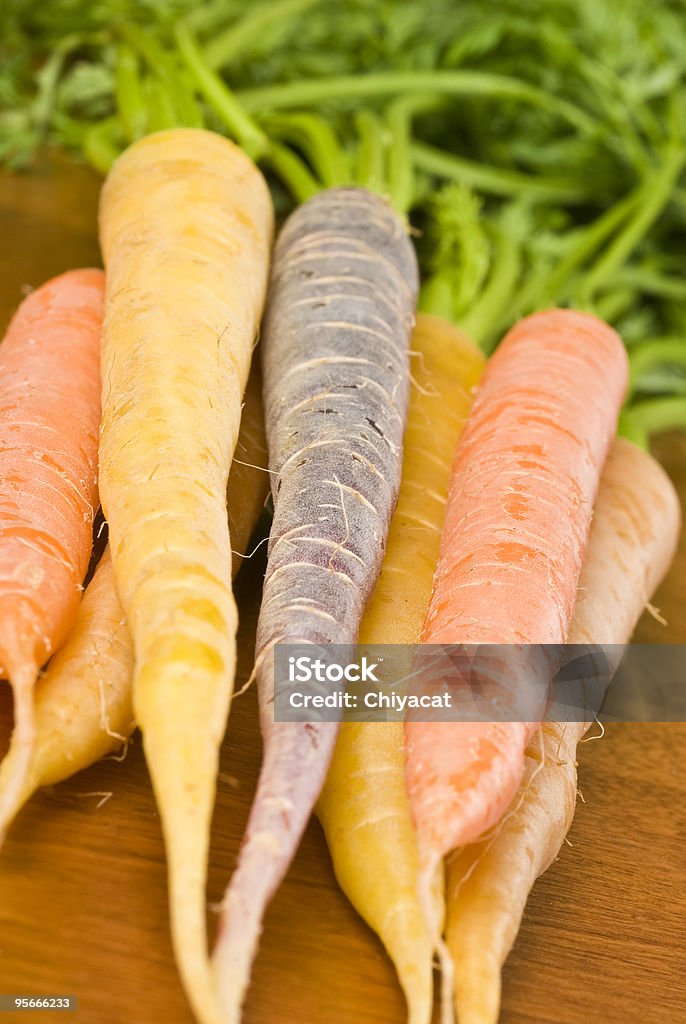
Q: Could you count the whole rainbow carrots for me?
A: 7